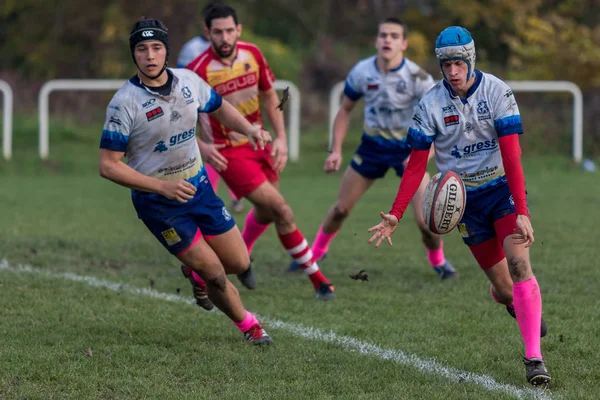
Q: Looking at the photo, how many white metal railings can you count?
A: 3